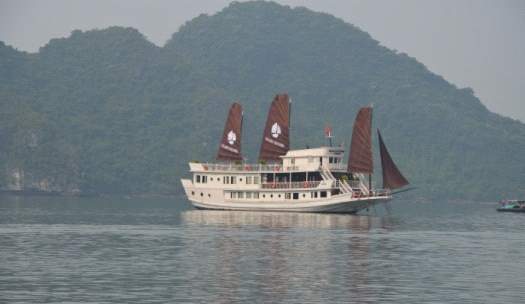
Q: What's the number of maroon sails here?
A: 4